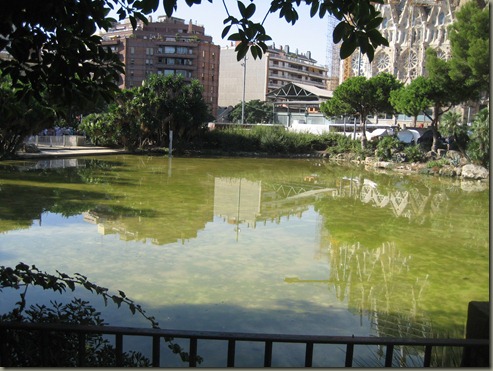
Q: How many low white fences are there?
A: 1